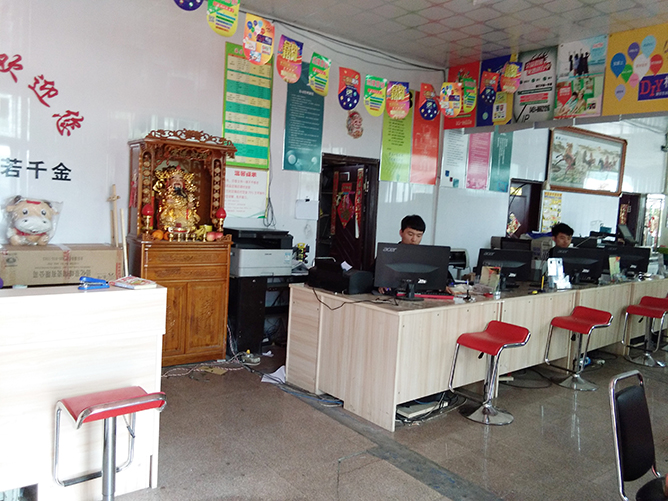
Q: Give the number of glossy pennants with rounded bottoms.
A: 13